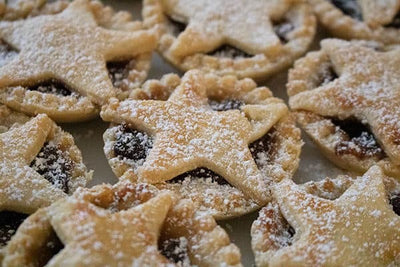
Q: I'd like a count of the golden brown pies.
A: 8